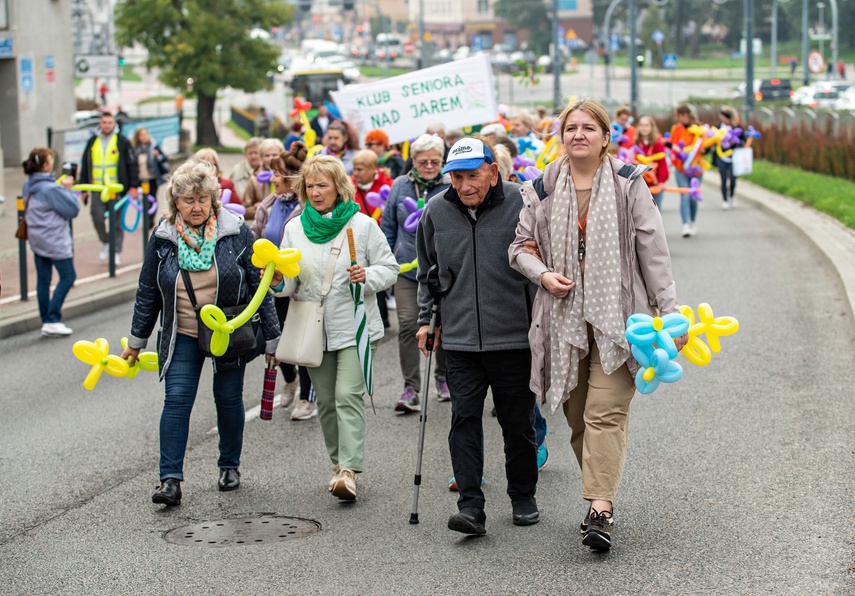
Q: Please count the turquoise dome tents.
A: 0